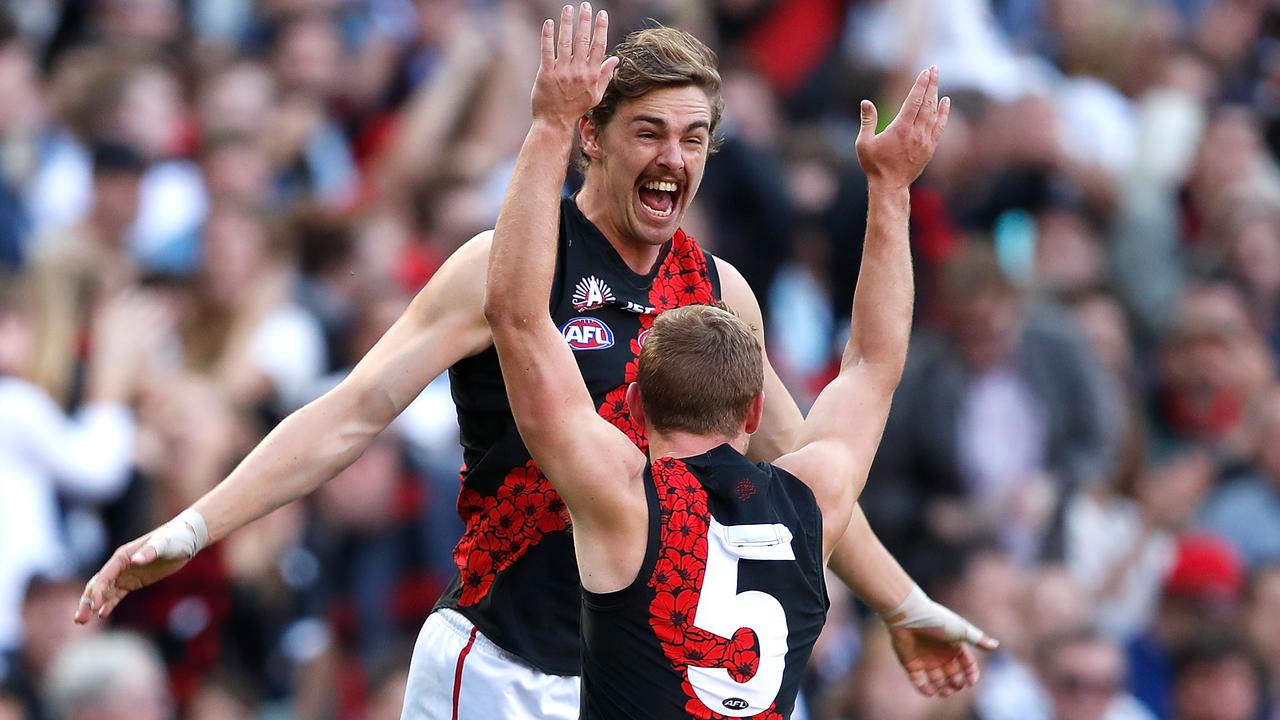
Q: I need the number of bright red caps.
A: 1